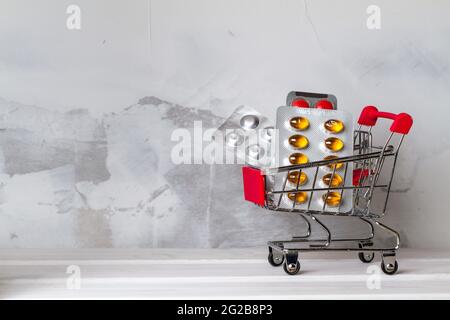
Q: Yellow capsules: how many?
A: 10